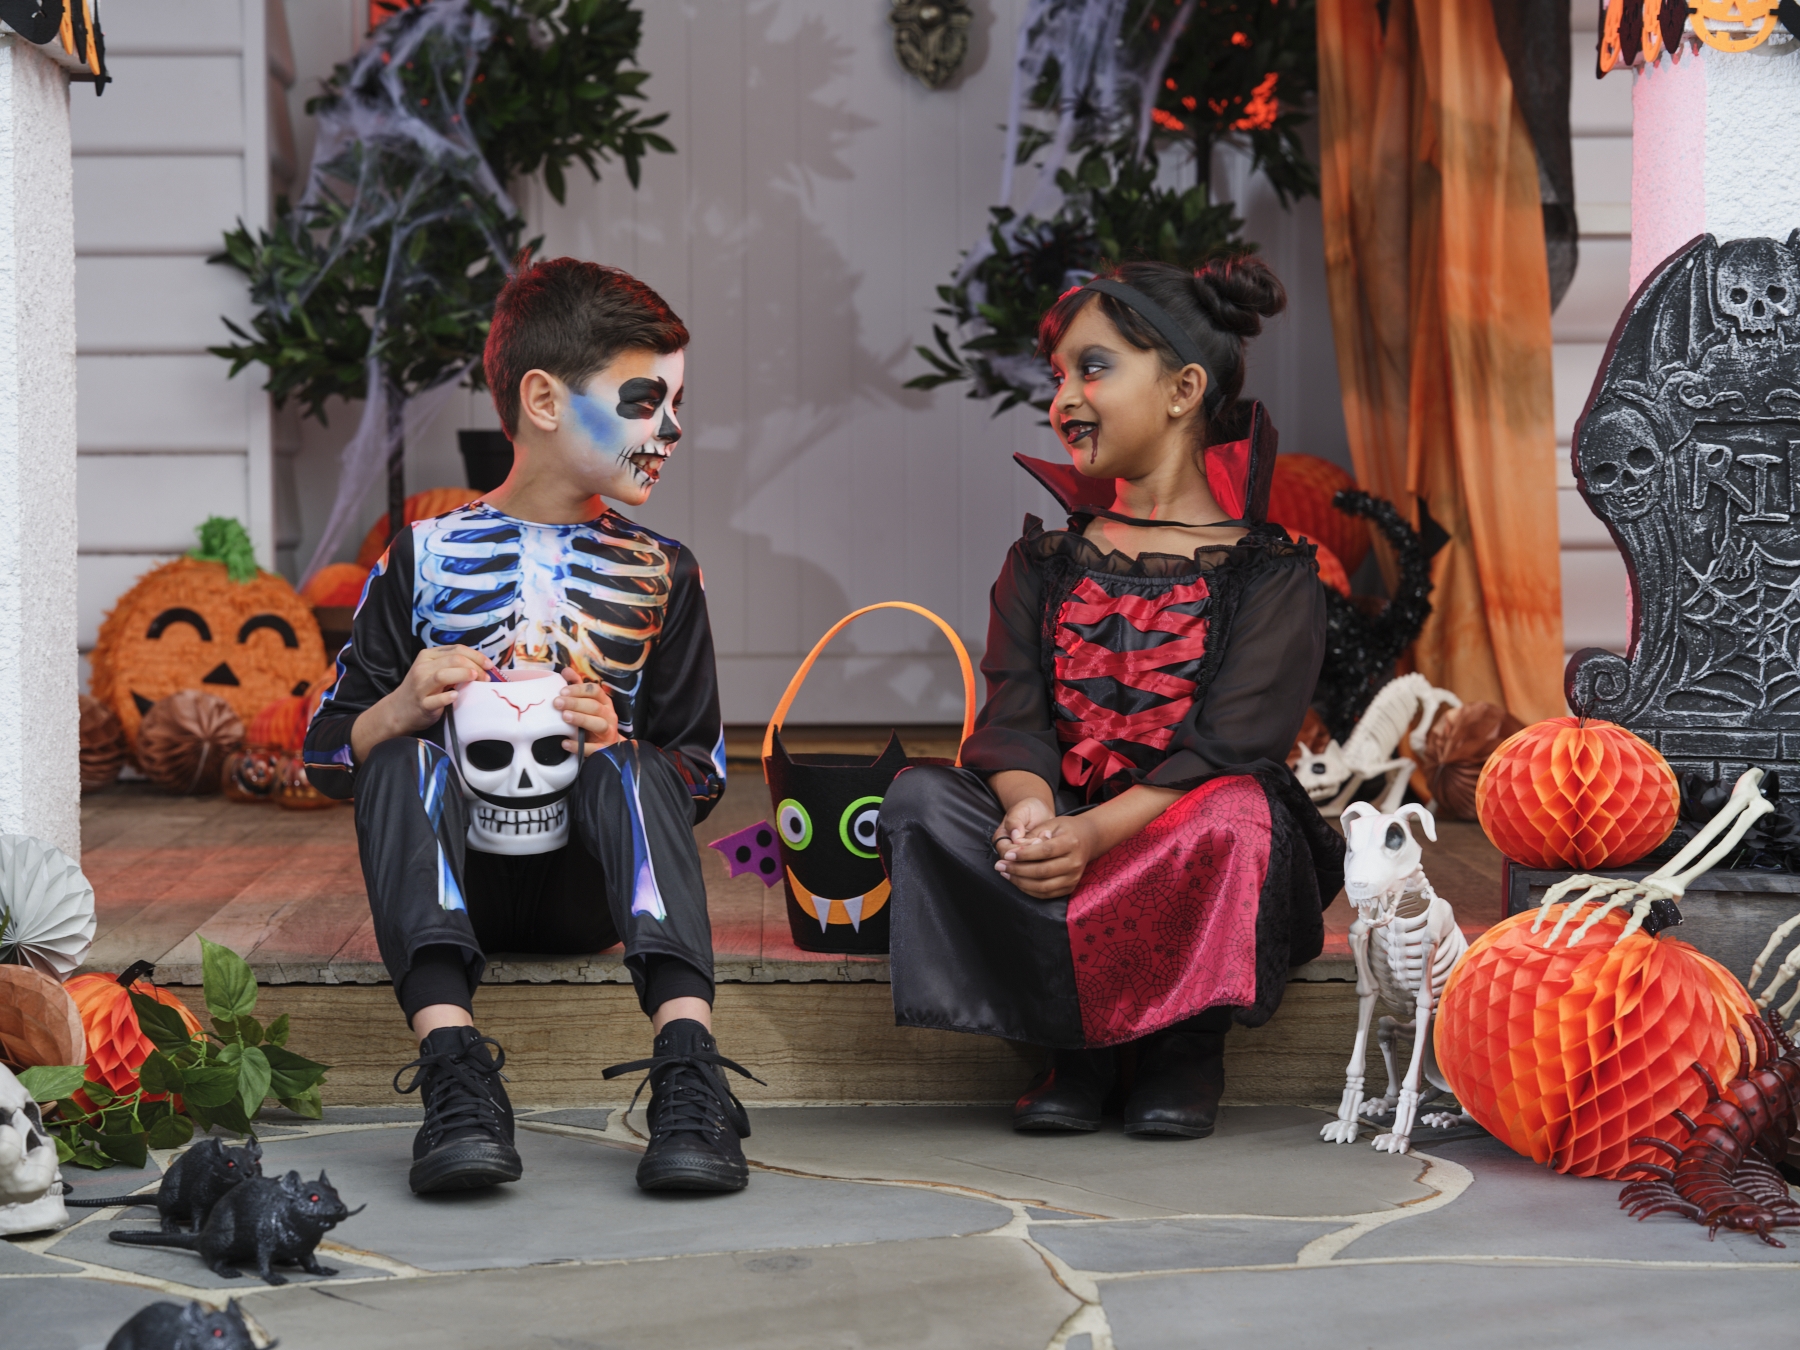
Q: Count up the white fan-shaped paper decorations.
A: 1